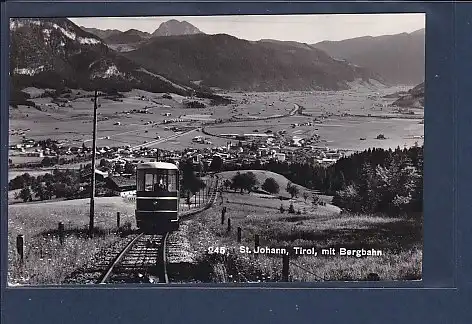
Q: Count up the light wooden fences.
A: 0